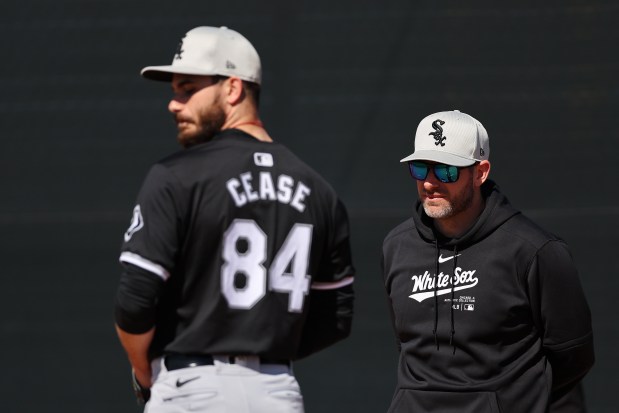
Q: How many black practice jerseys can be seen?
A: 1